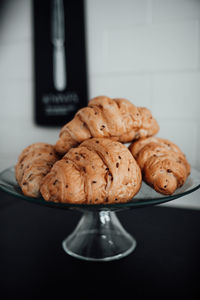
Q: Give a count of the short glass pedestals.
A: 1